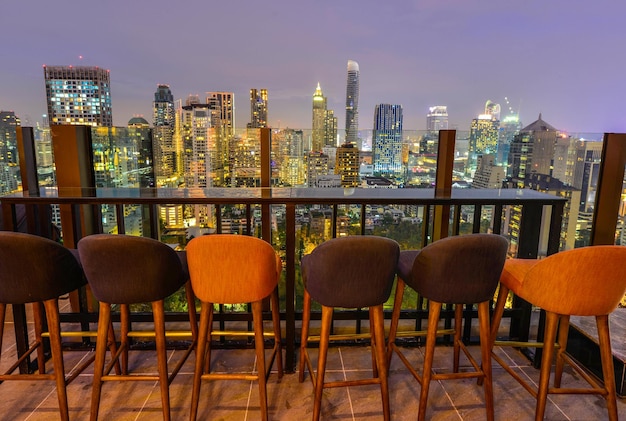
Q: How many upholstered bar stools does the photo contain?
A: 6